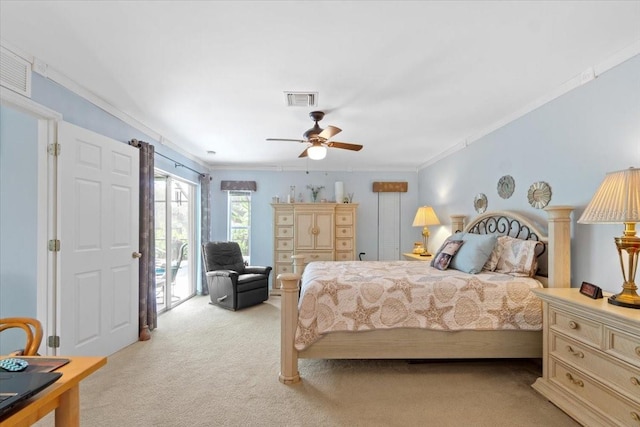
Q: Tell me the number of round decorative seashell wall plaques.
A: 3